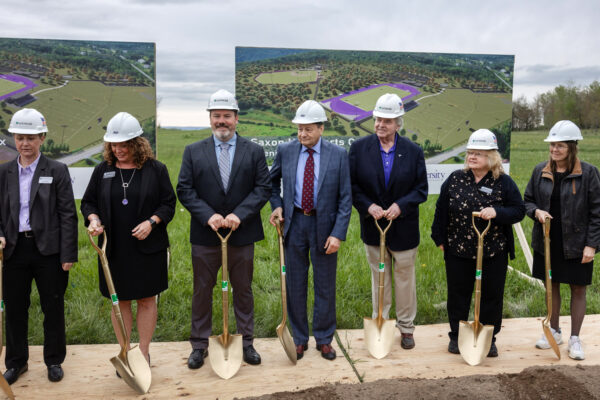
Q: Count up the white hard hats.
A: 7